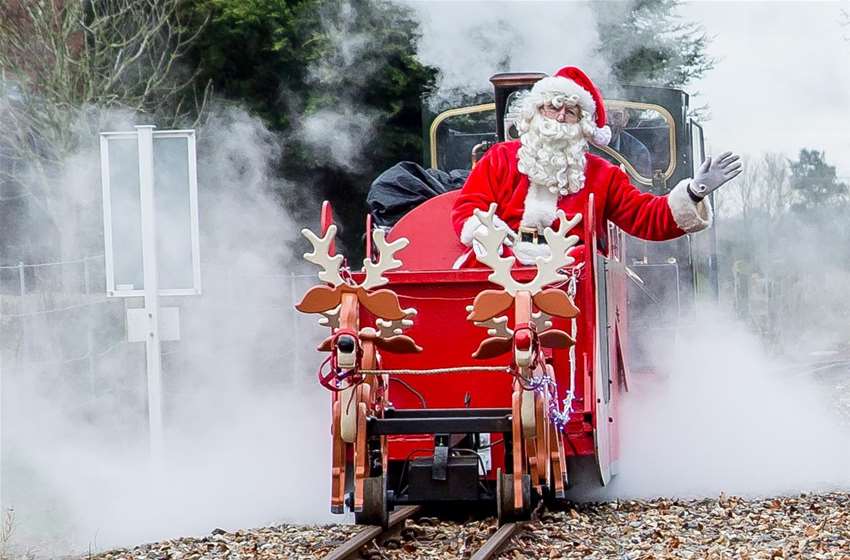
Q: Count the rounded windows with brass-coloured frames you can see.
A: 2